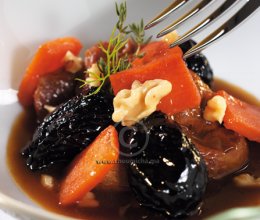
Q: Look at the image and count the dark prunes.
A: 3